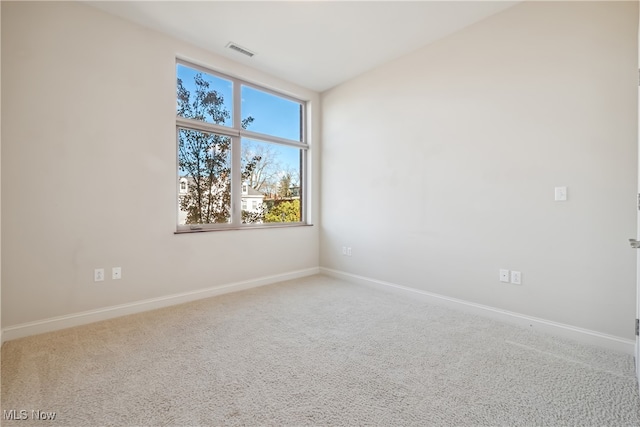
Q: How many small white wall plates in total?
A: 7